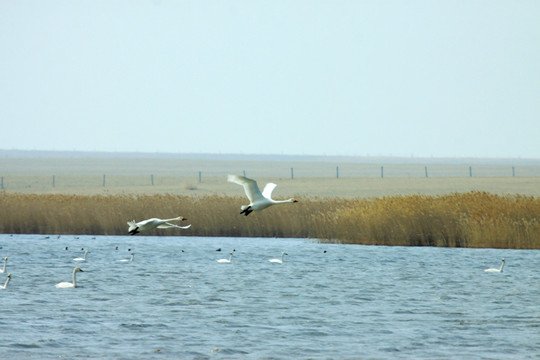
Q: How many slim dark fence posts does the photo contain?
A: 12